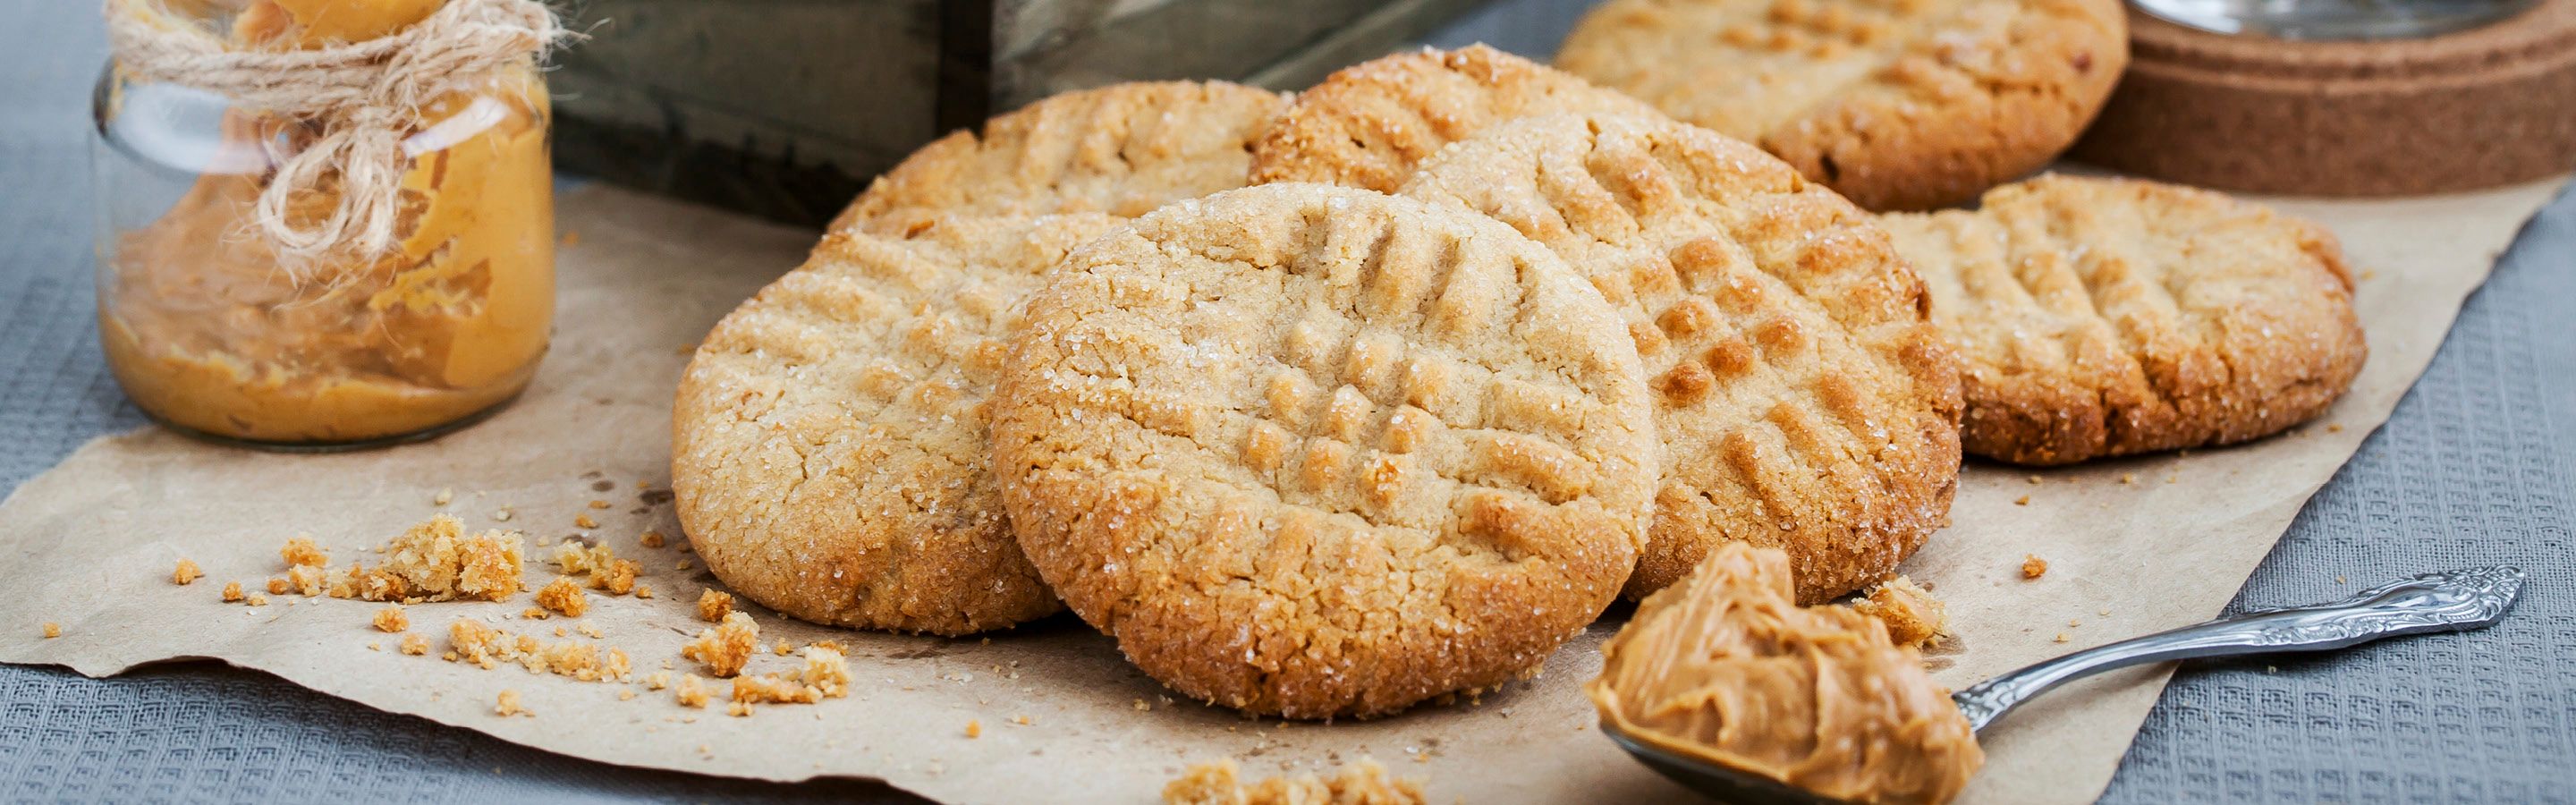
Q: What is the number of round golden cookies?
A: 7